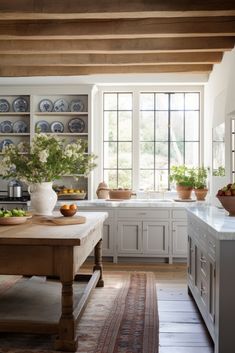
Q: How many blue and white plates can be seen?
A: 11